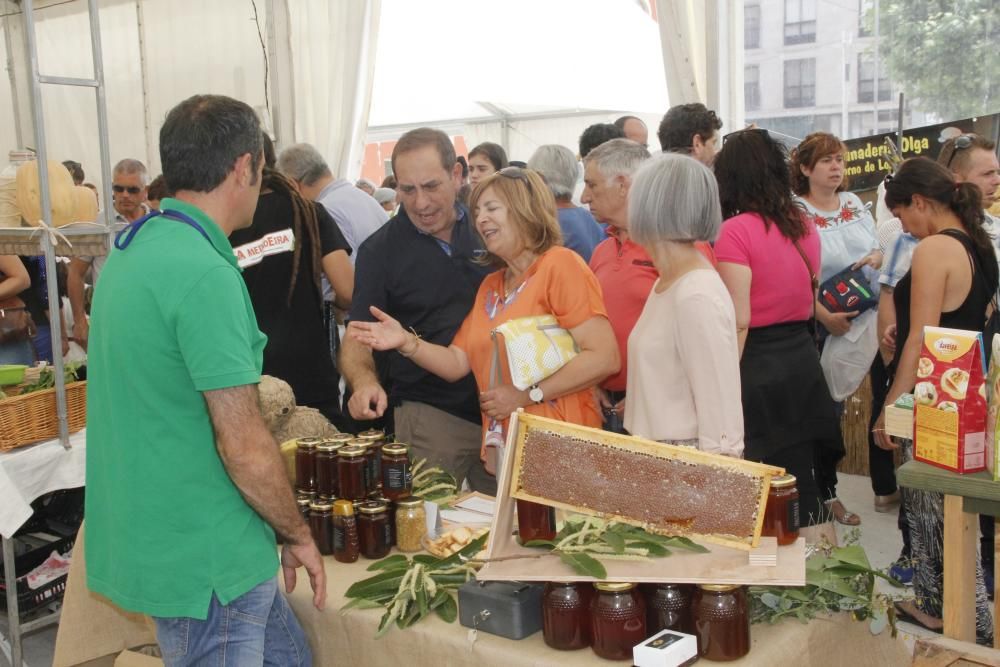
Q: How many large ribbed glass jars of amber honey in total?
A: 4